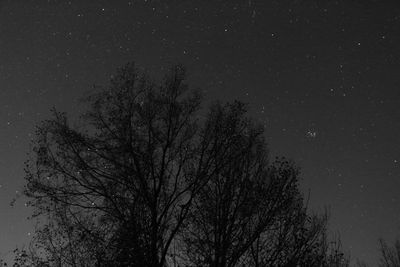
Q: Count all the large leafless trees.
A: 2